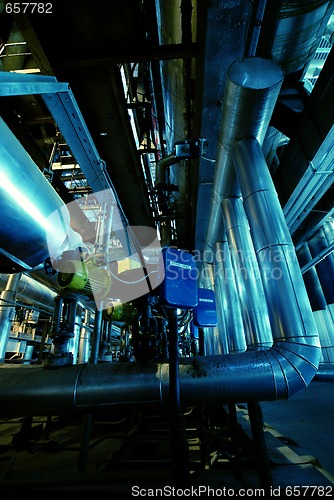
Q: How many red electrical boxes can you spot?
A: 0